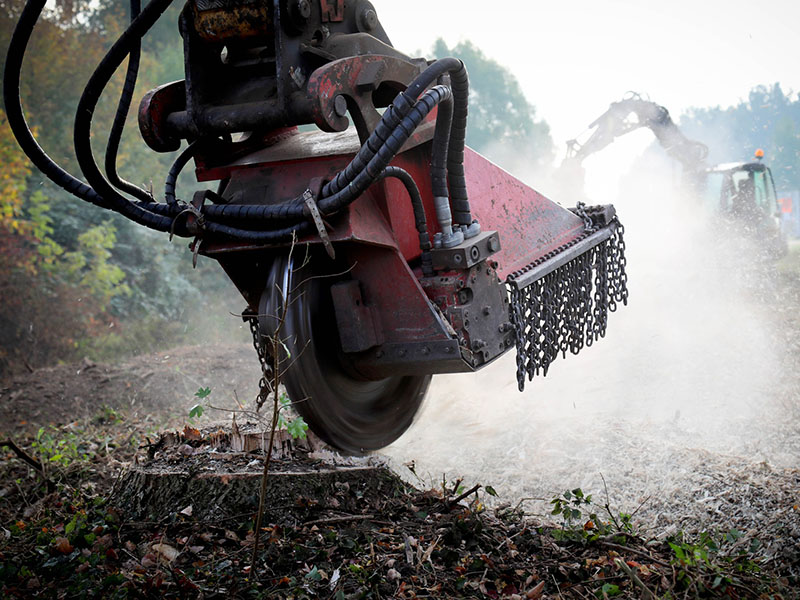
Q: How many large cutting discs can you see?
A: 1